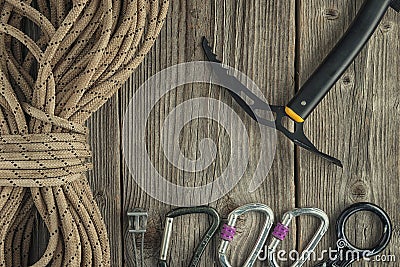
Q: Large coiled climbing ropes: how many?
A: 1